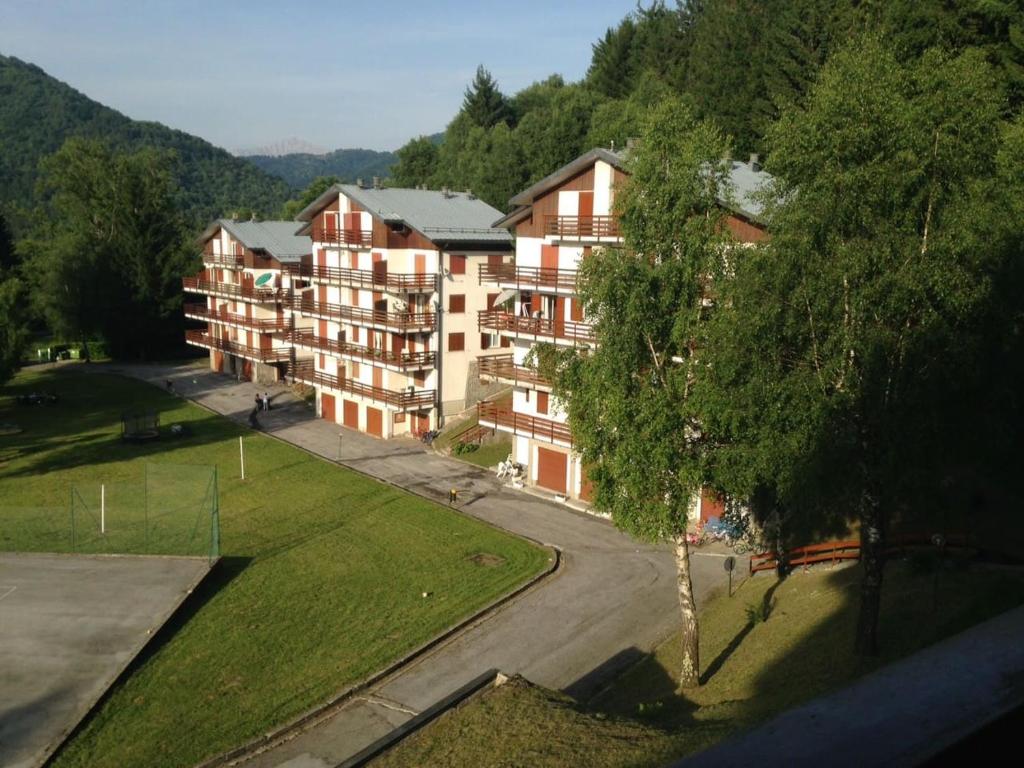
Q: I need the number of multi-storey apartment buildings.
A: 3